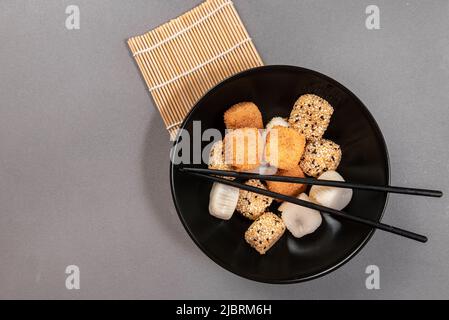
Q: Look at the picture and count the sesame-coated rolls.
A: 5